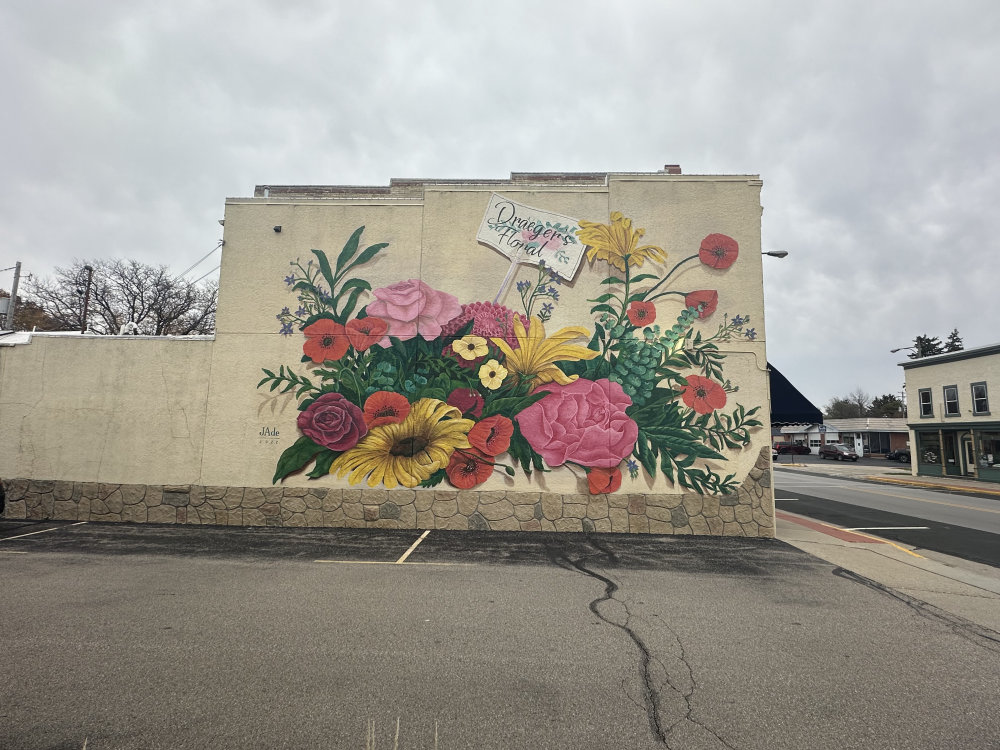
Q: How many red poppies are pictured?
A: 10